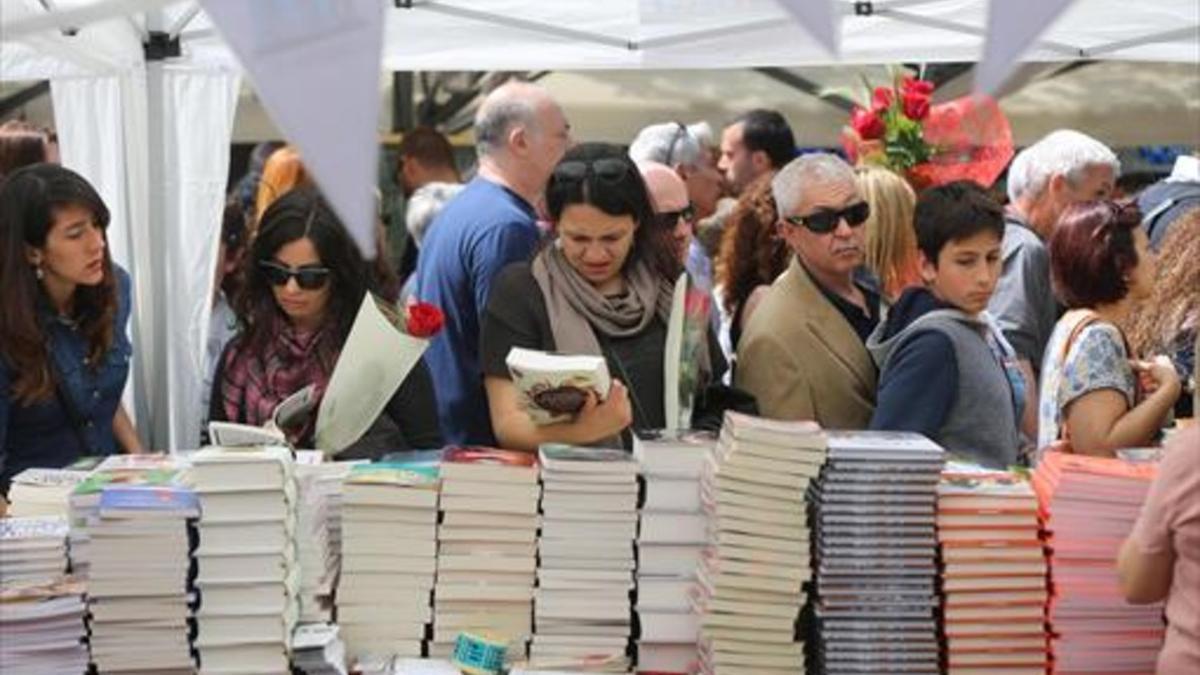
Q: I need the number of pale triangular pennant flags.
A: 3